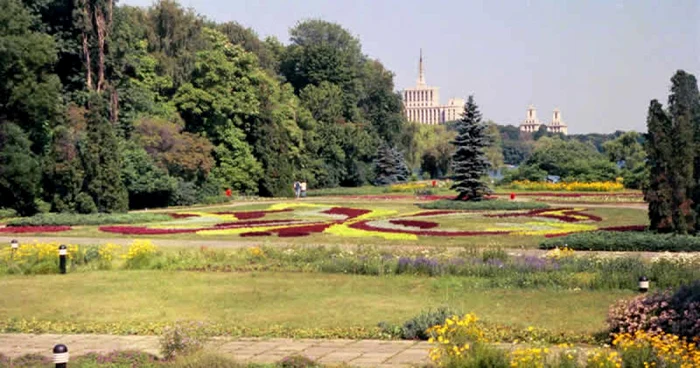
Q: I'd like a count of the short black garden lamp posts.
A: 4